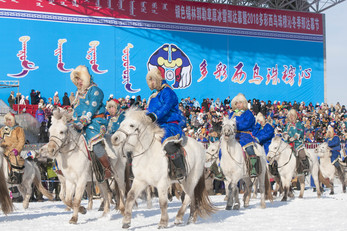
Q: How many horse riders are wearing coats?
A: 8